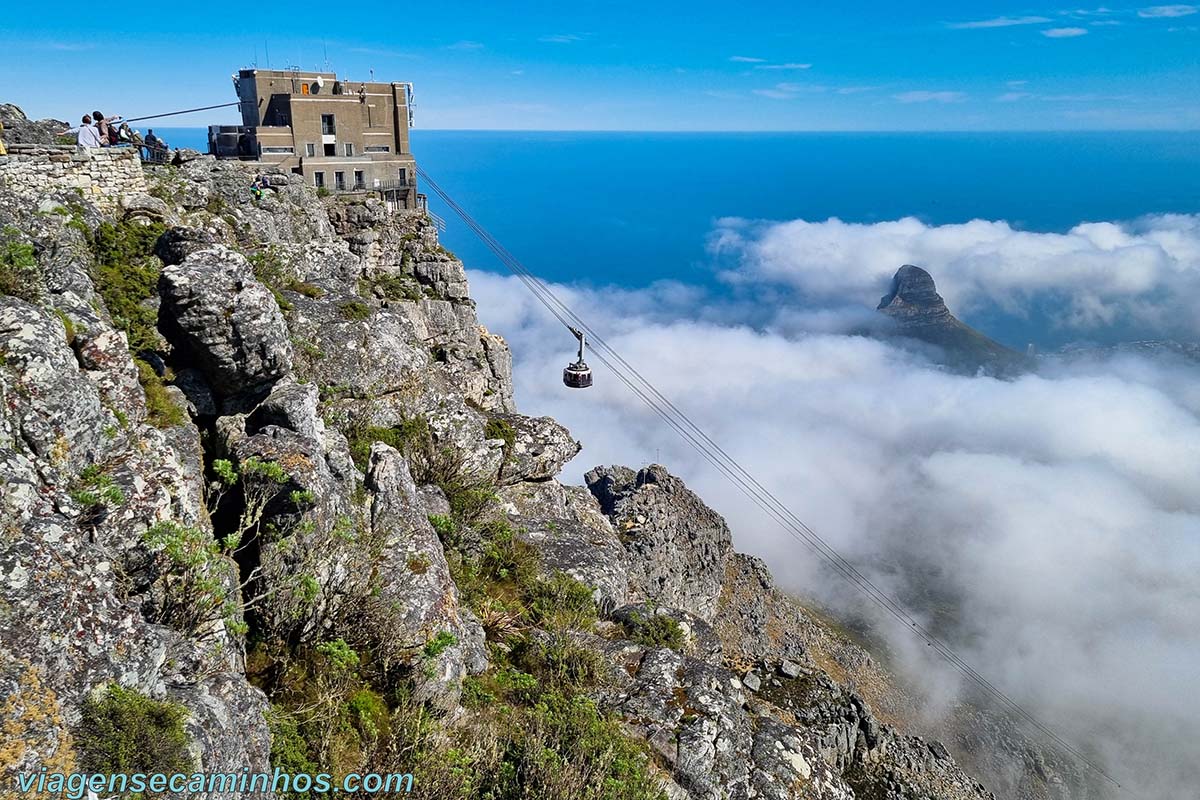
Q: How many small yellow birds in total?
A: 0